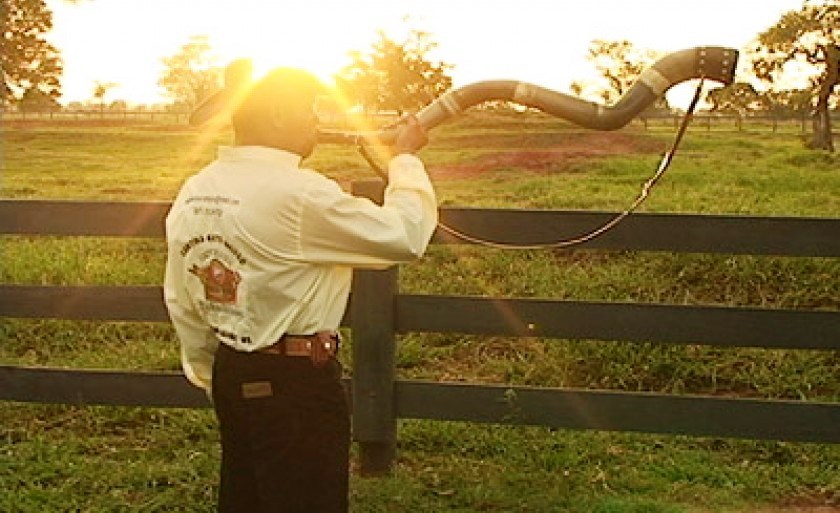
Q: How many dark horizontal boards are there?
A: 3